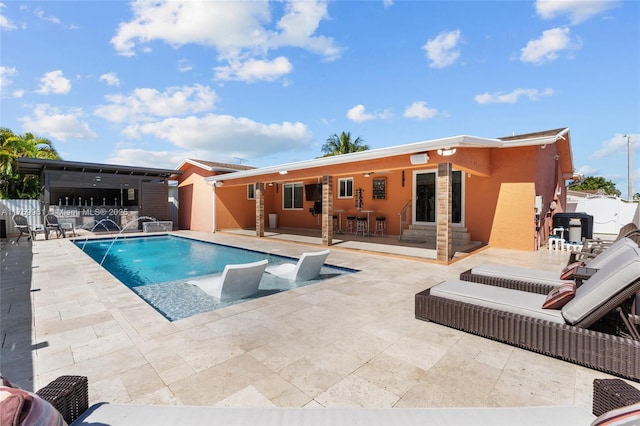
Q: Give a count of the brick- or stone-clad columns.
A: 3